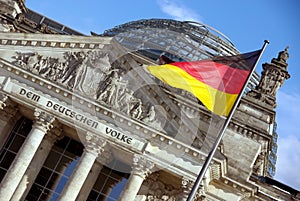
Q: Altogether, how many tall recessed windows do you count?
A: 3